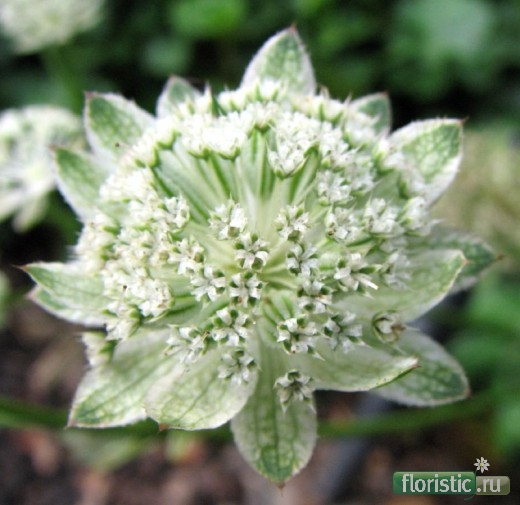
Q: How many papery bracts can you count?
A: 15